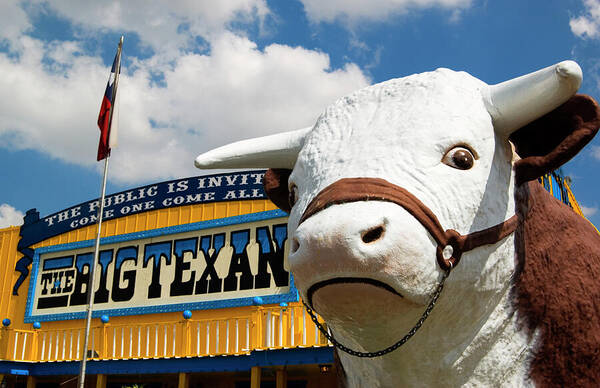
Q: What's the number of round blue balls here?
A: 6